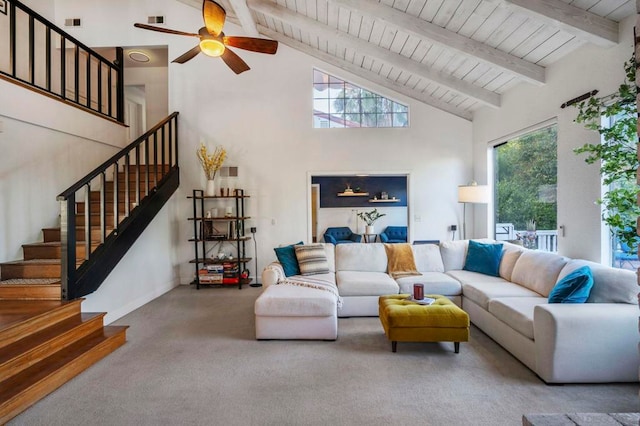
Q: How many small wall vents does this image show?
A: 3